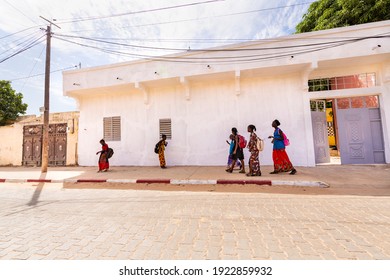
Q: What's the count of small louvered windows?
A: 2